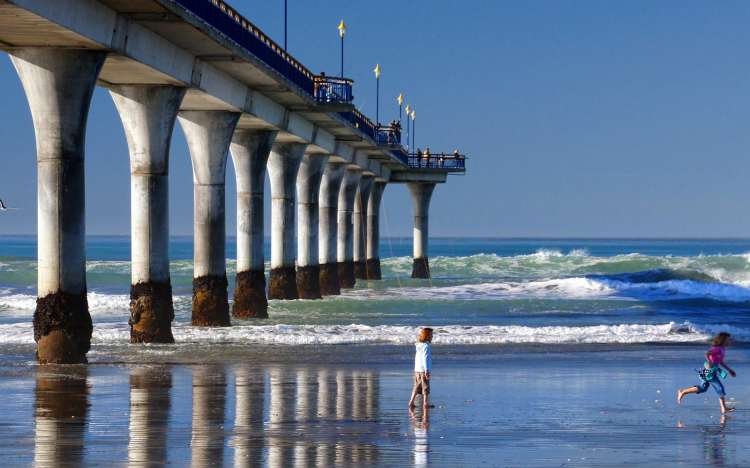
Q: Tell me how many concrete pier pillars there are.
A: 11